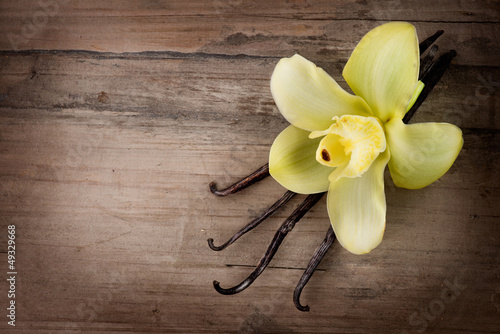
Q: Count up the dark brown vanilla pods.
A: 4